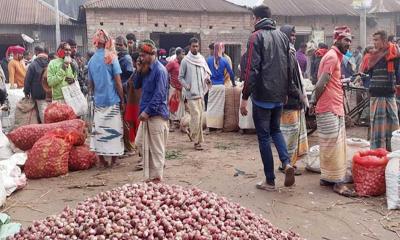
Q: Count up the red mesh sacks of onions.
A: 5